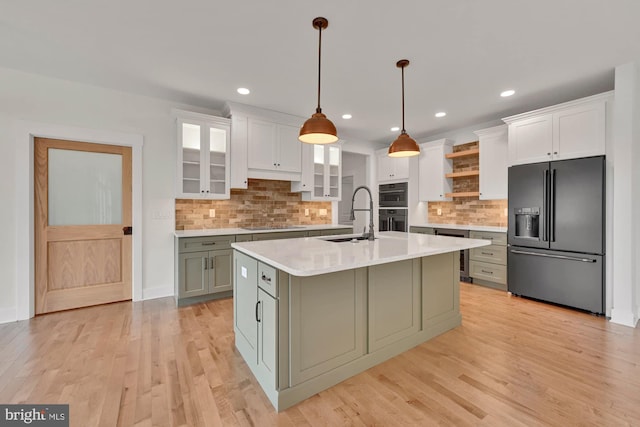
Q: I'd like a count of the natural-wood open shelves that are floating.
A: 3